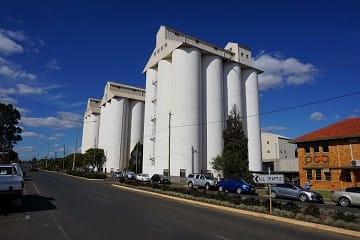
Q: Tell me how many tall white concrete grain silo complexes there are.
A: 3